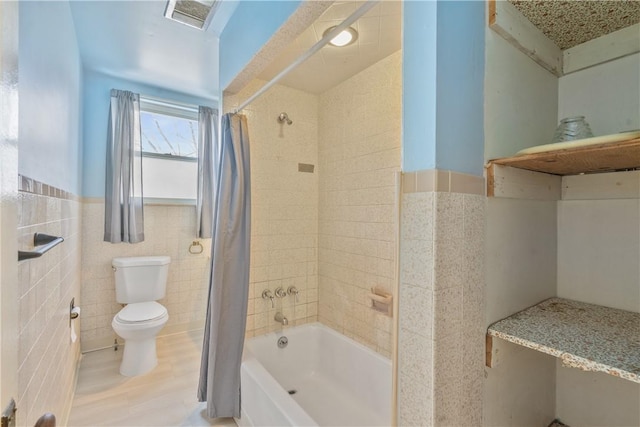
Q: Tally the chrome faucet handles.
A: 3